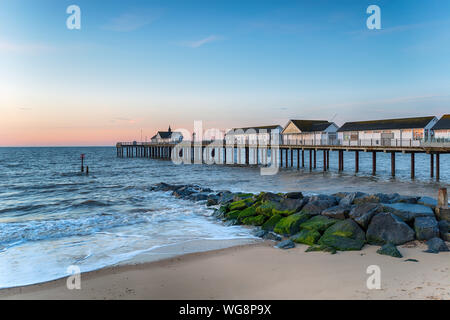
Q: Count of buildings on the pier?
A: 5